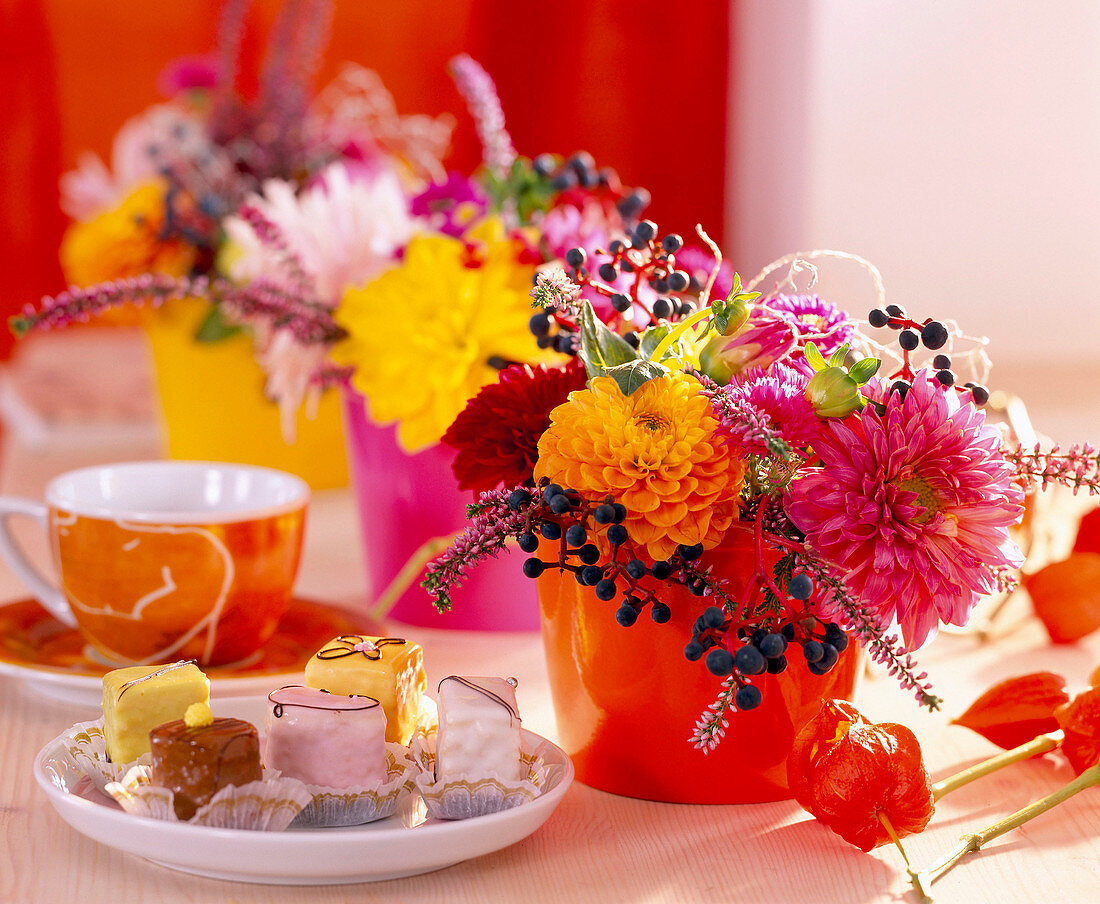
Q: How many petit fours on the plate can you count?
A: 5